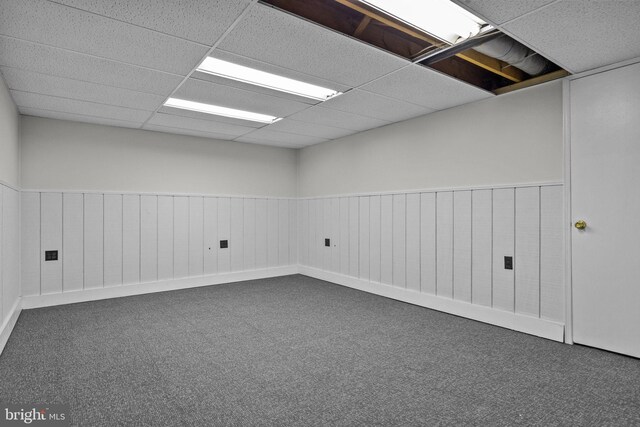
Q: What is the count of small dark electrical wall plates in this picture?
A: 4